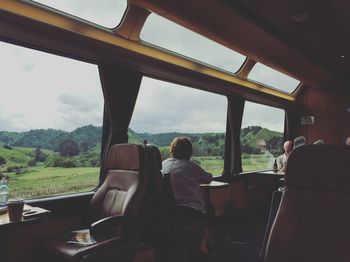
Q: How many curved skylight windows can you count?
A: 3